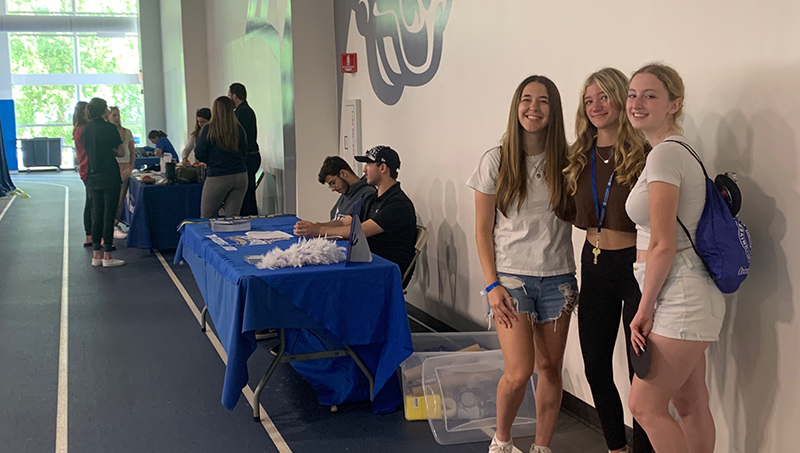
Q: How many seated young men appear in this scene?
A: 2